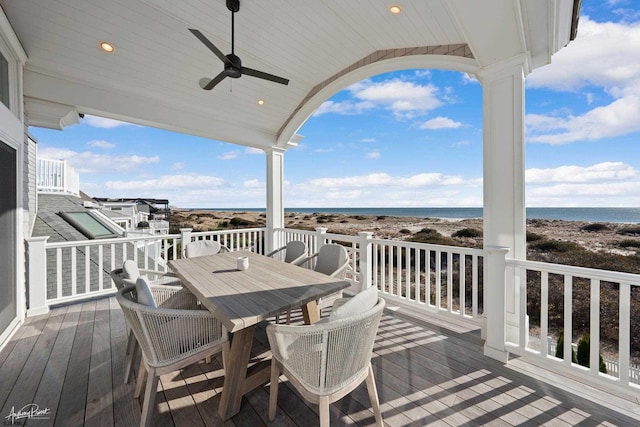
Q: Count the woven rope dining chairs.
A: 6